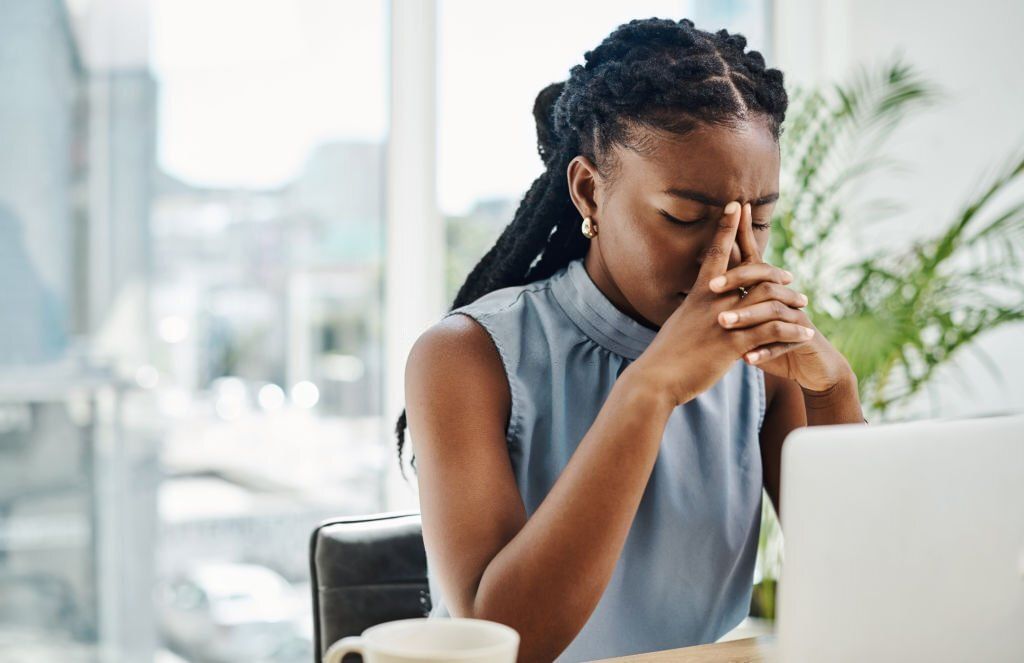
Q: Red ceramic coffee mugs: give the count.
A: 0